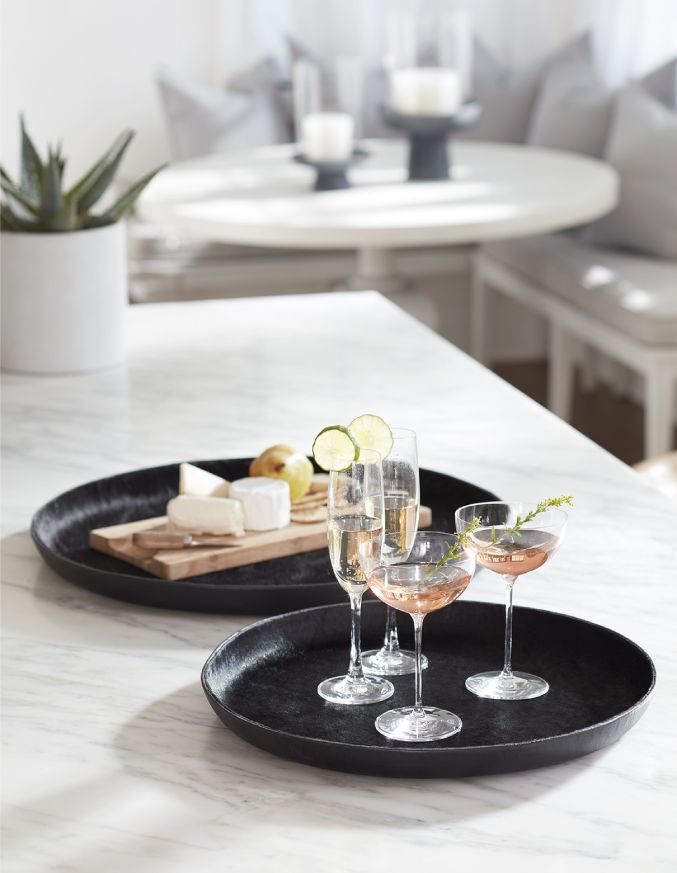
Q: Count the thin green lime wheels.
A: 2